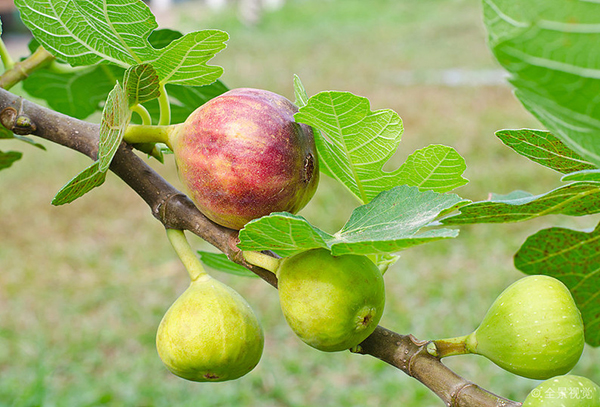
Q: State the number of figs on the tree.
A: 5